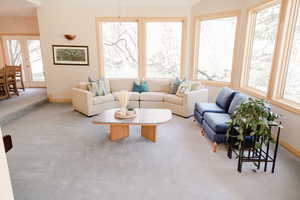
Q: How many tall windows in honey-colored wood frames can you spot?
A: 5